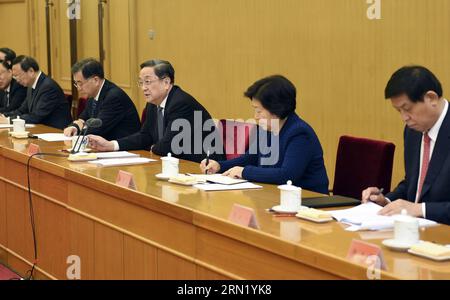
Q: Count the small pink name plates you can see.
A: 4